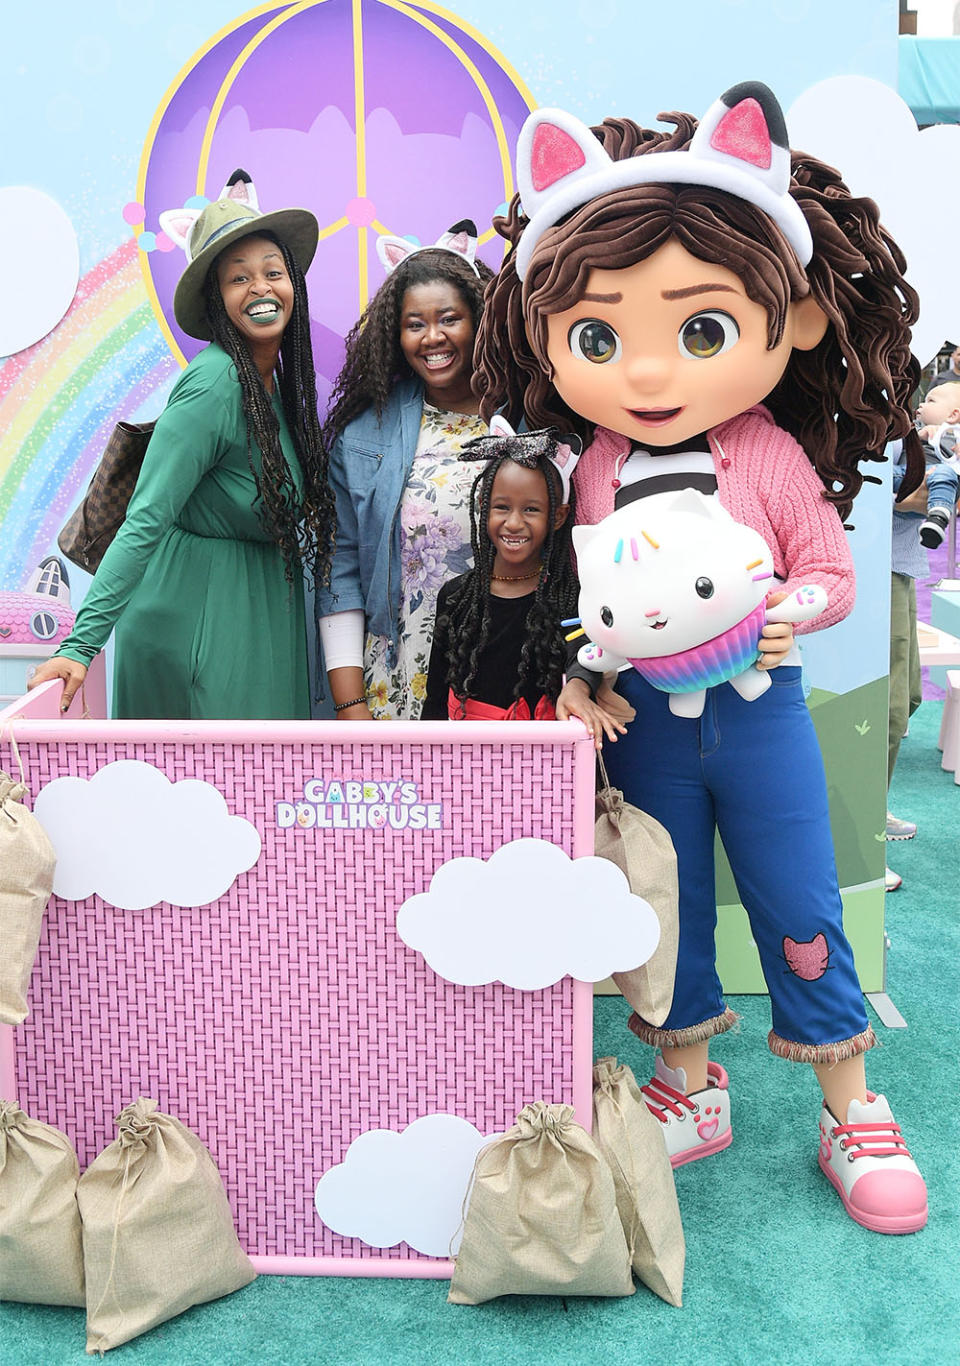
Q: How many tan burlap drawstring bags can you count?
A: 6